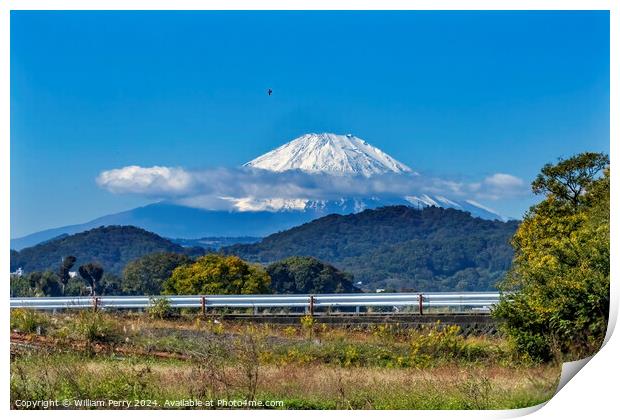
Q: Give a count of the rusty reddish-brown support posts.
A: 4